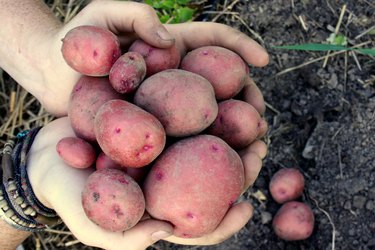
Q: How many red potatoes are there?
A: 14